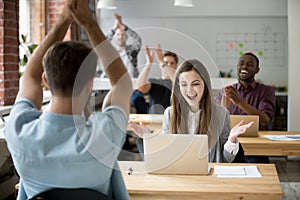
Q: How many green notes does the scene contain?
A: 3